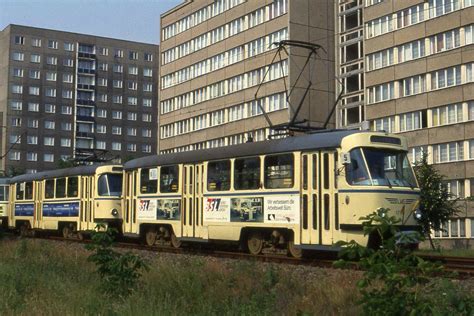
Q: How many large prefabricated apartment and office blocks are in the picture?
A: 3